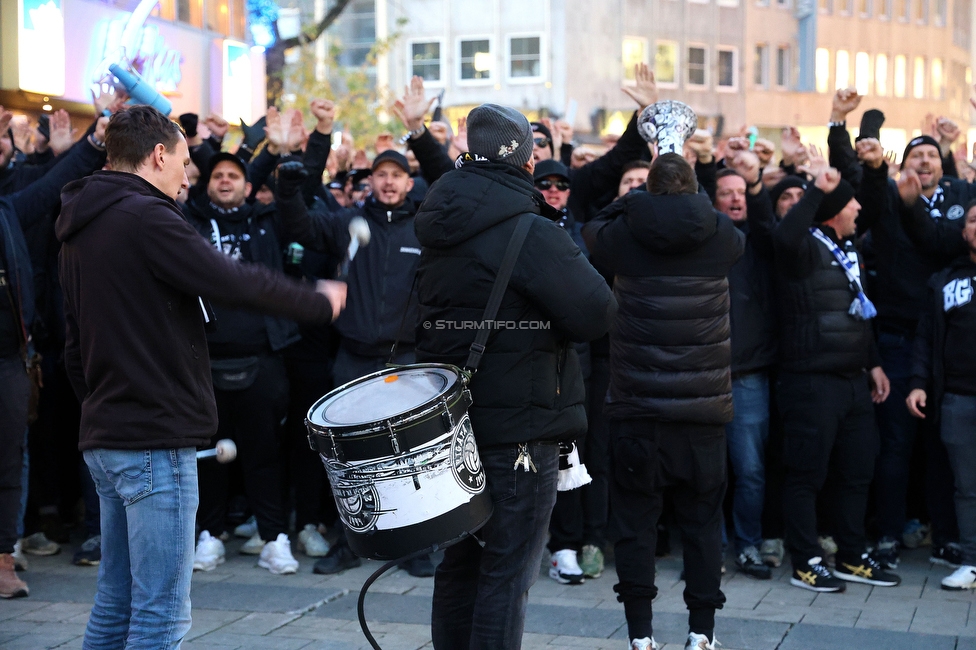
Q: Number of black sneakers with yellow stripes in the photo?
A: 2